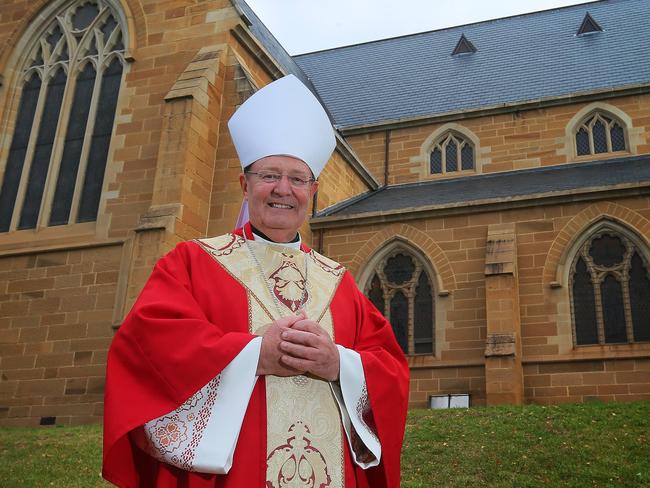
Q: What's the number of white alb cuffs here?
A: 2